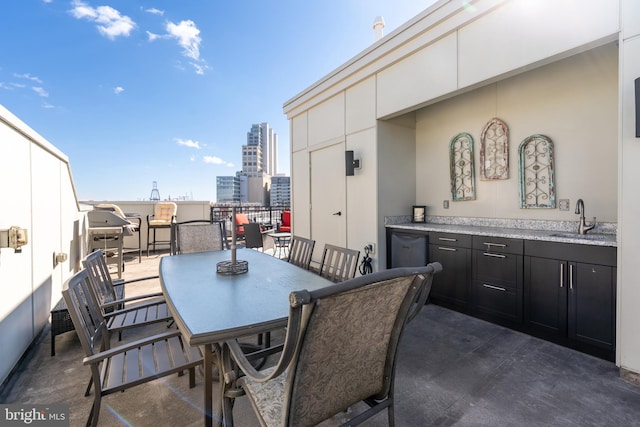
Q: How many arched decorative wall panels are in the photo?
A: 3